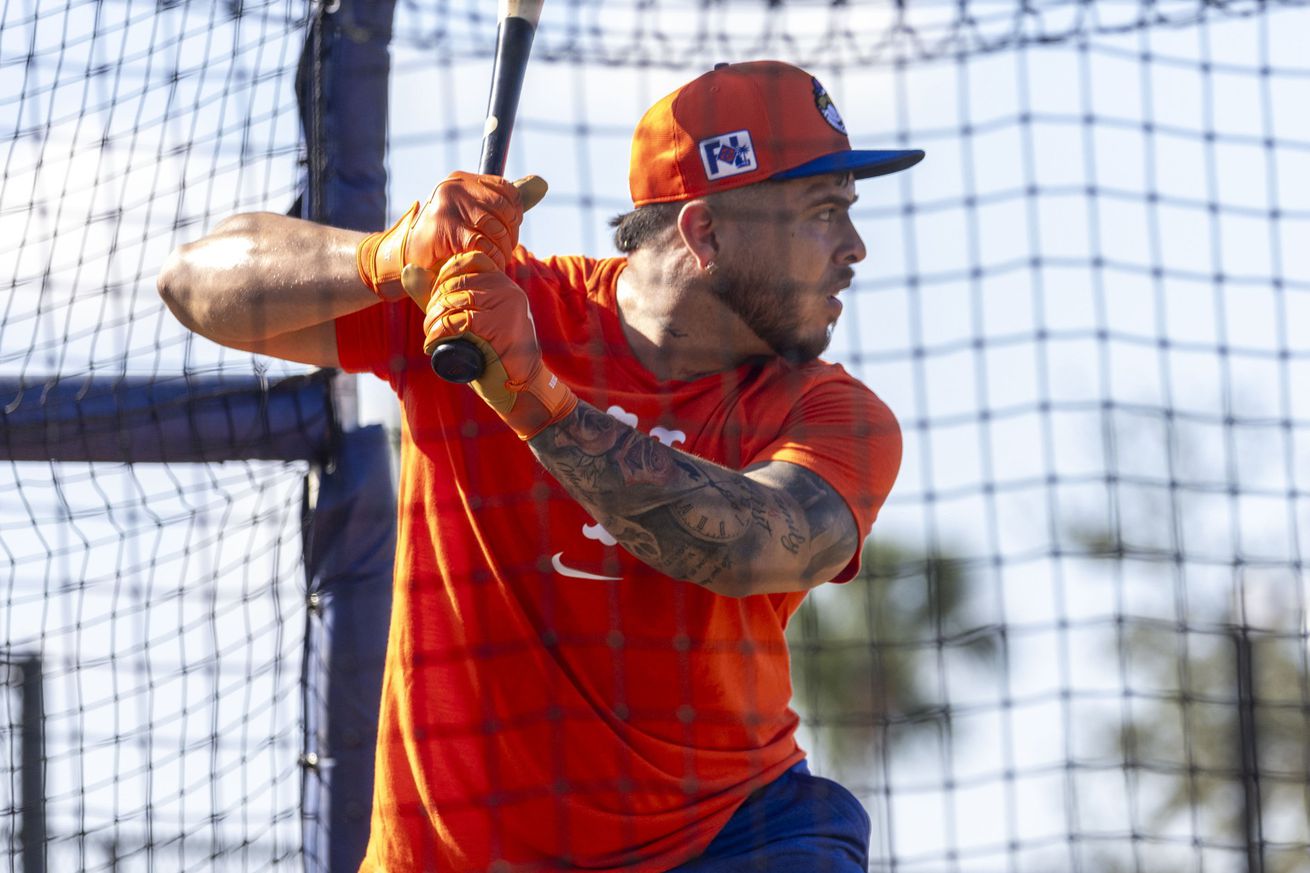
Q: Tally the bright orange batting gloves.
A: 2